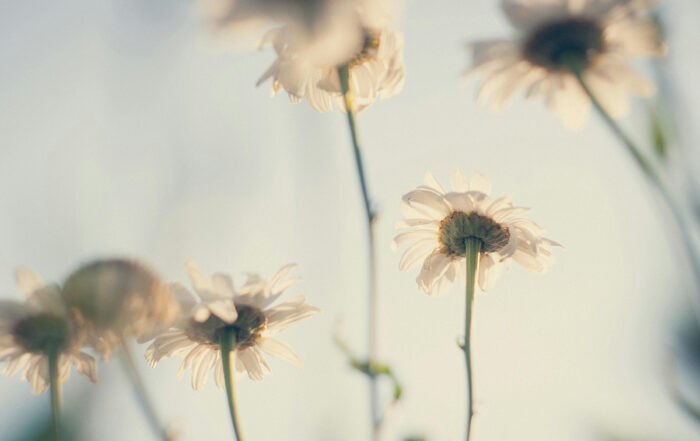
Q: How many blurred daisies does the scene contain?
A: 4